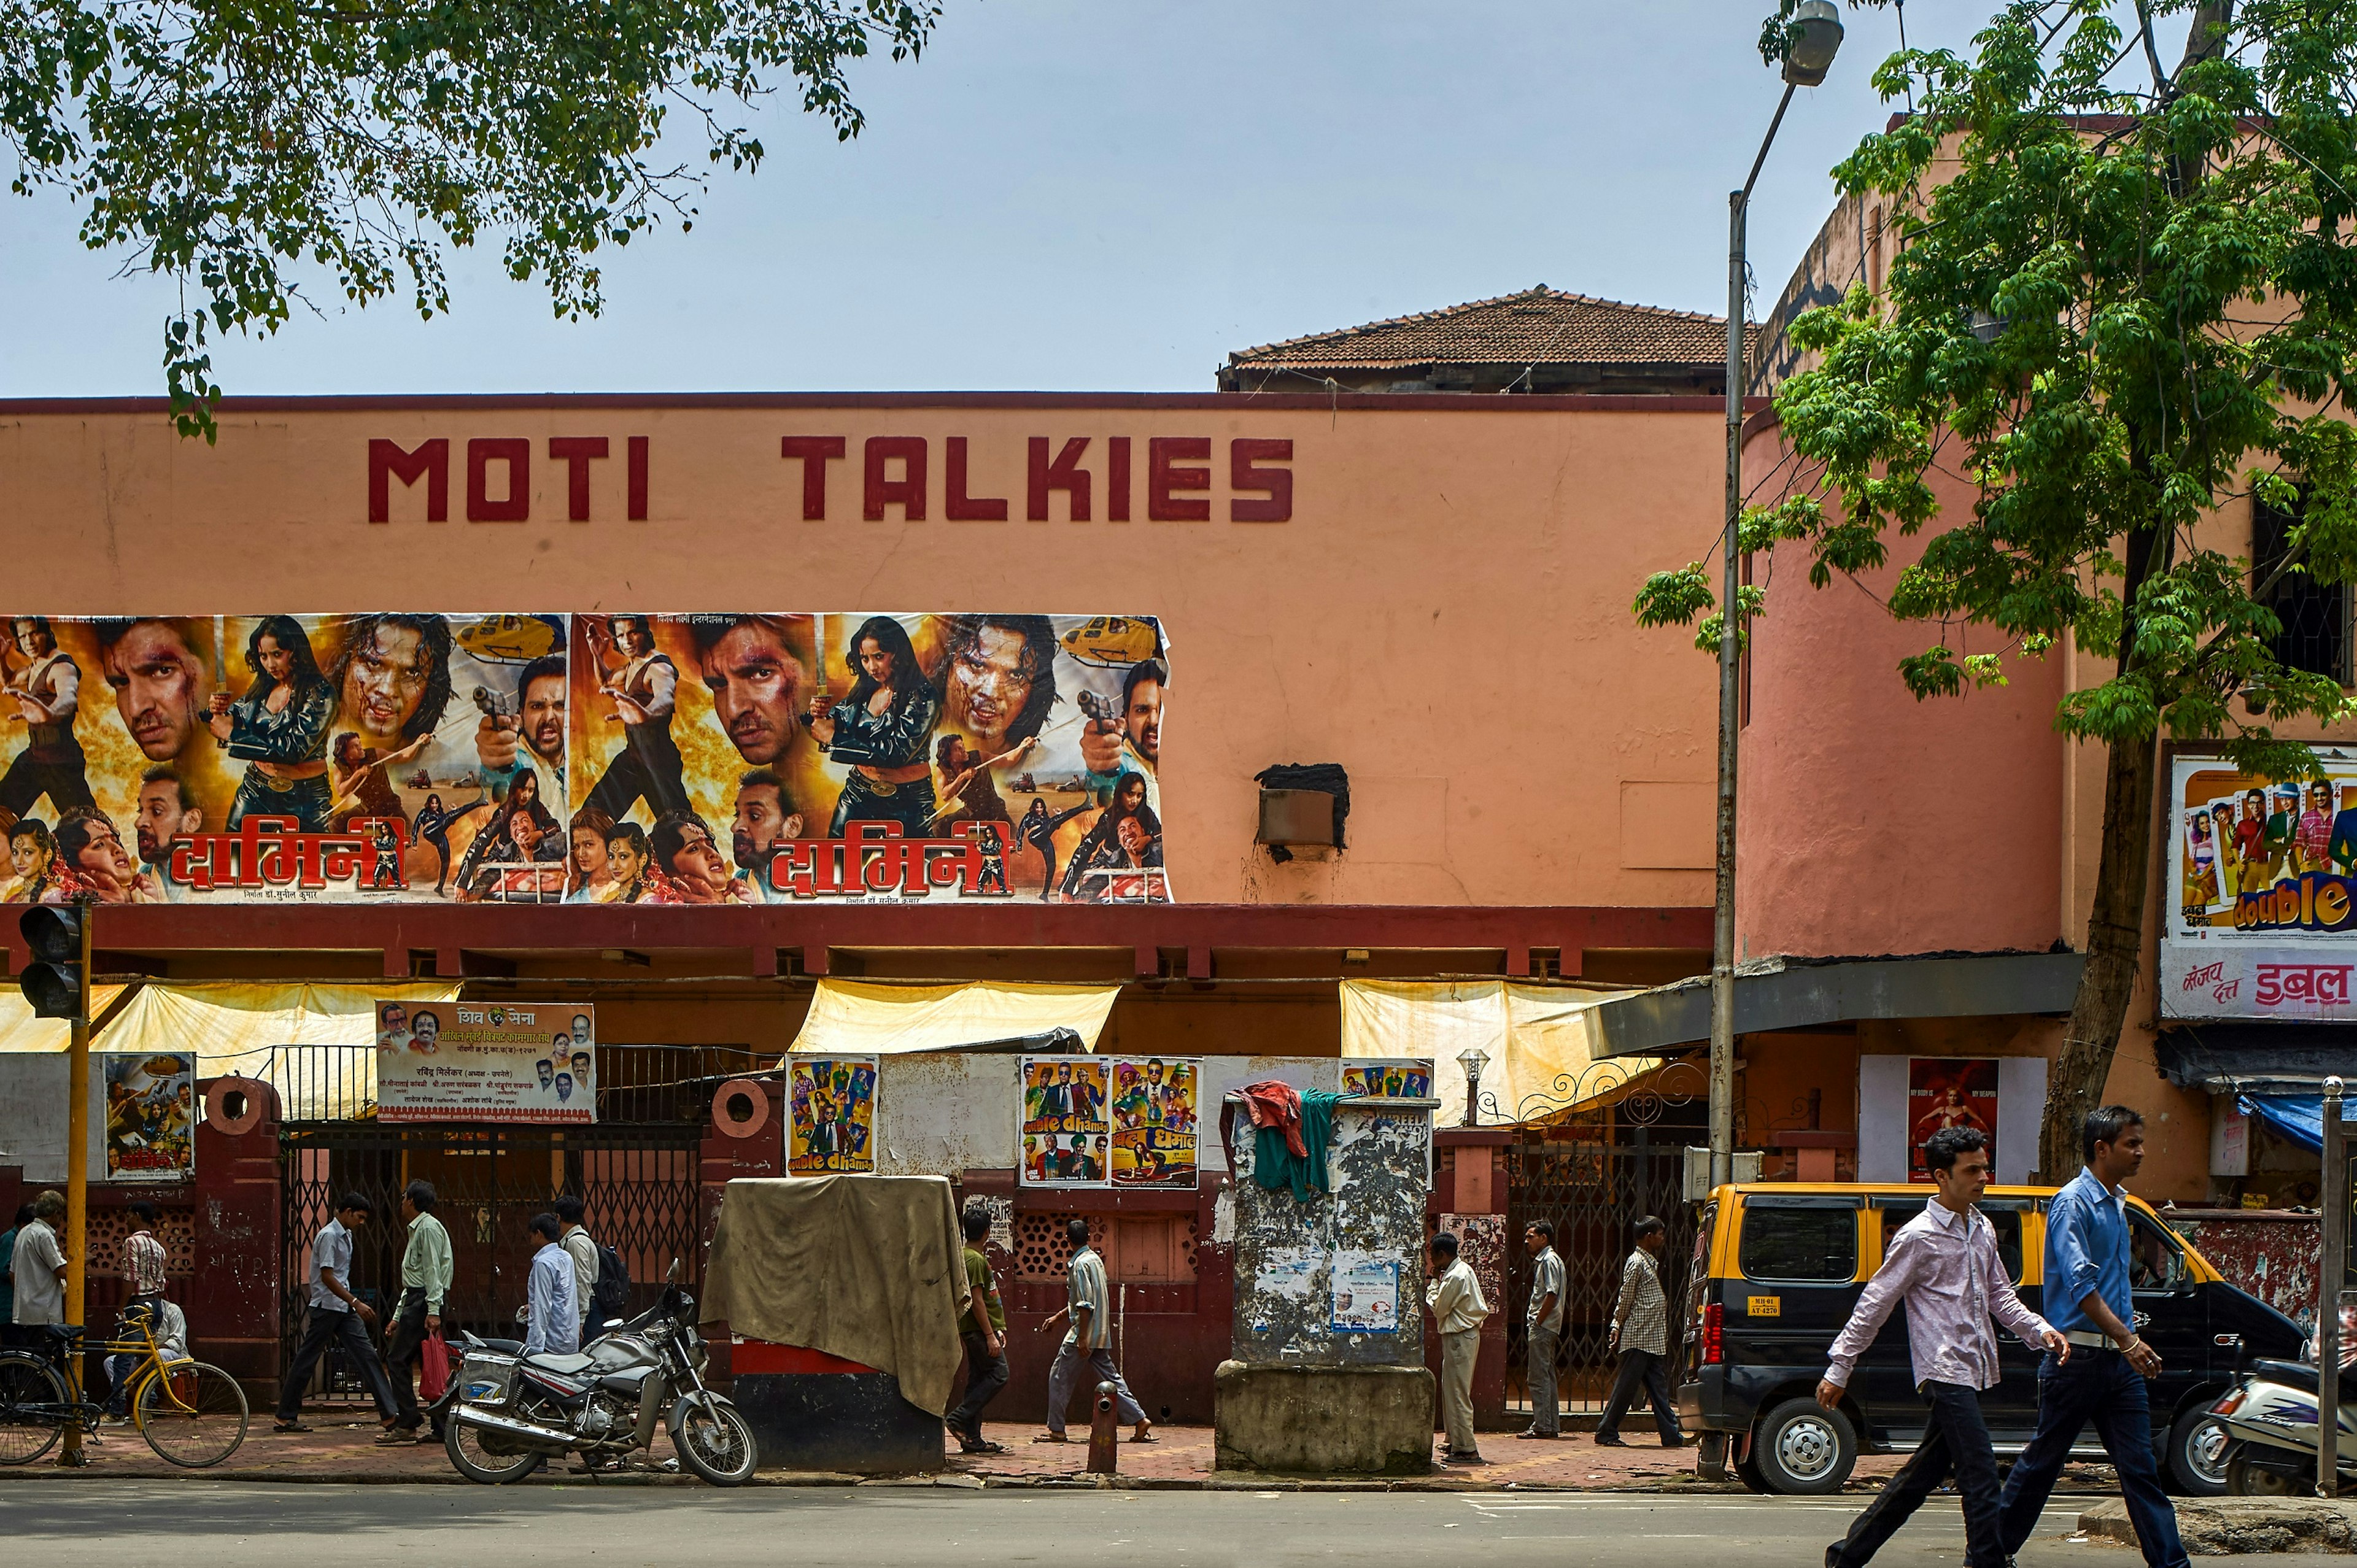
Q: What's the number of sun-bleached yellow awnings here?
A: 4